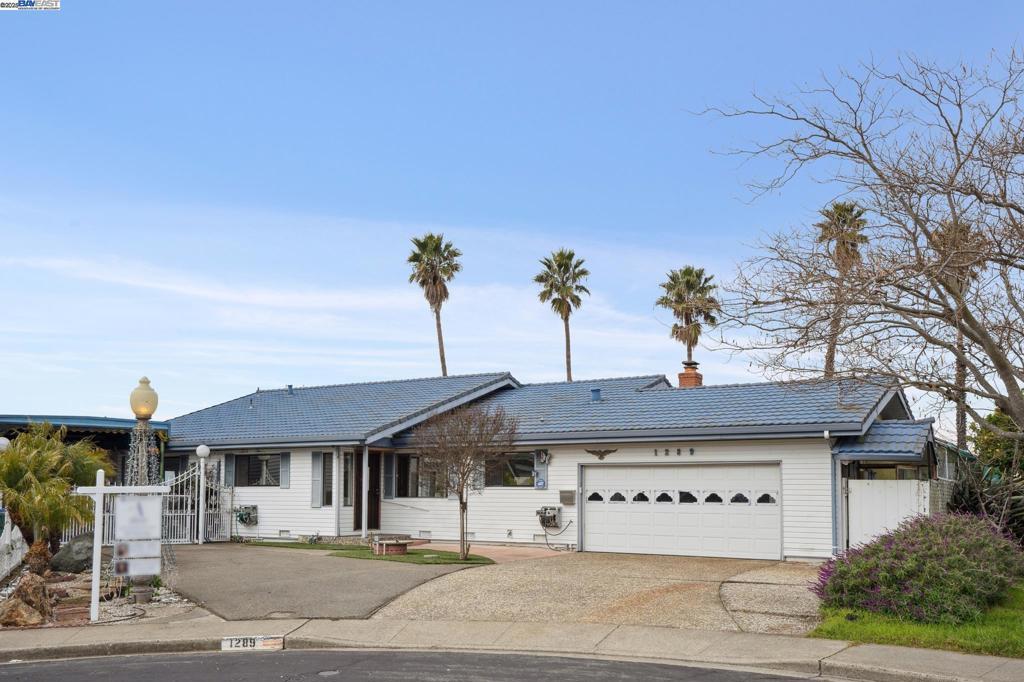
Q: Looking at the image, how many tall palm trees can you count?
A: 5